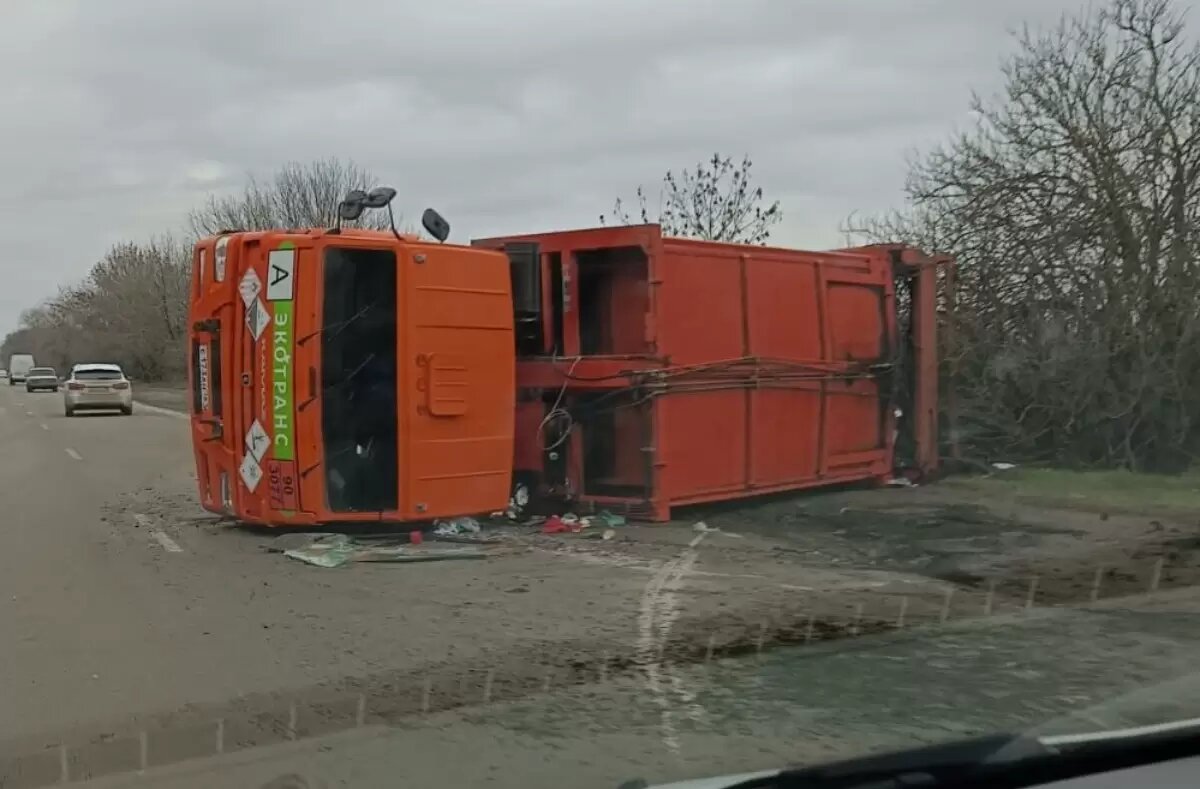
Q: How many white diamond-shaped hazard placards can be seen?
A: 4